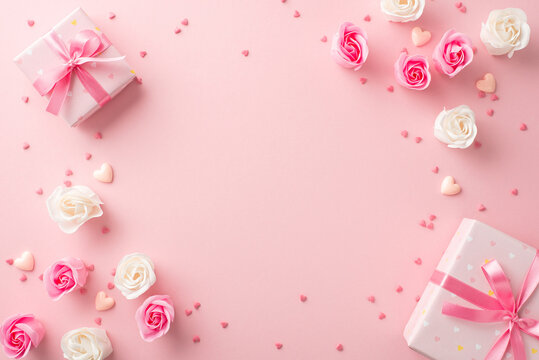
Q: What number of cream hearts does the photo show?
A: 6